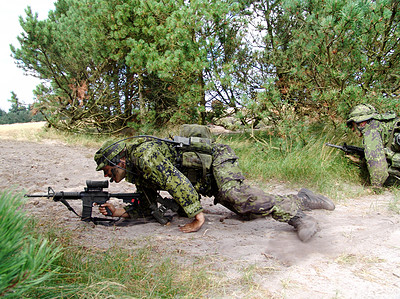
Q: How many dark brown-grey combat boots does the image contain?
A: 2